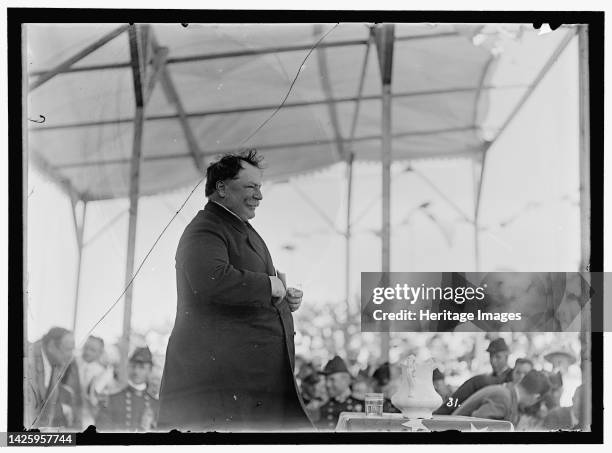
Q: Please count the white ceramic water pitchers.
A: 1